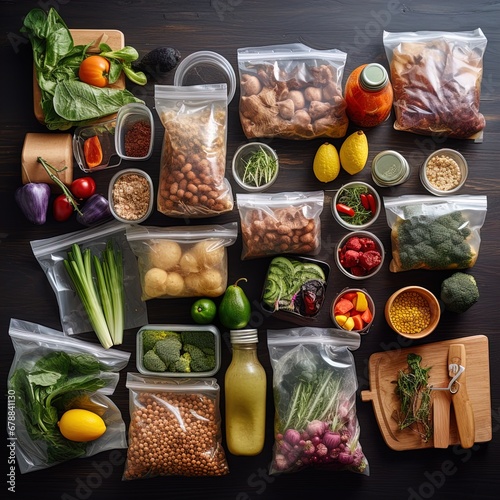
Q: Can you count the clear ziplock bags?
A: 10